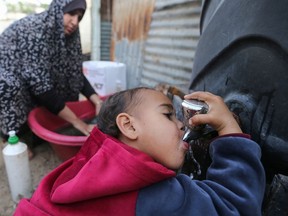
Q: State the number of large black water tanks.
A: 1